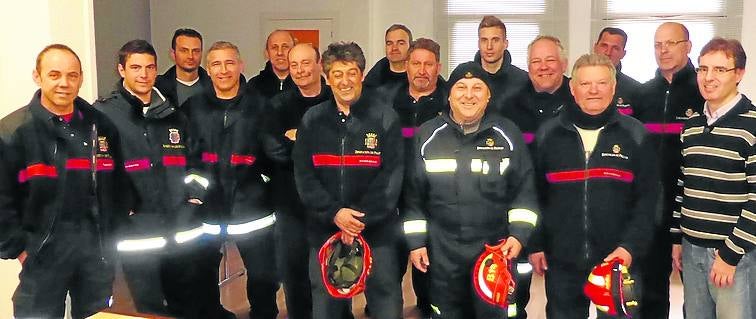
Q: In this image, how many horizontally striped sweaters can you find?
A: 1